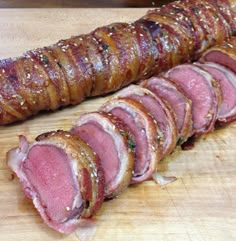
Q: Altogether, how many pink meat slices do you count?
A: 8